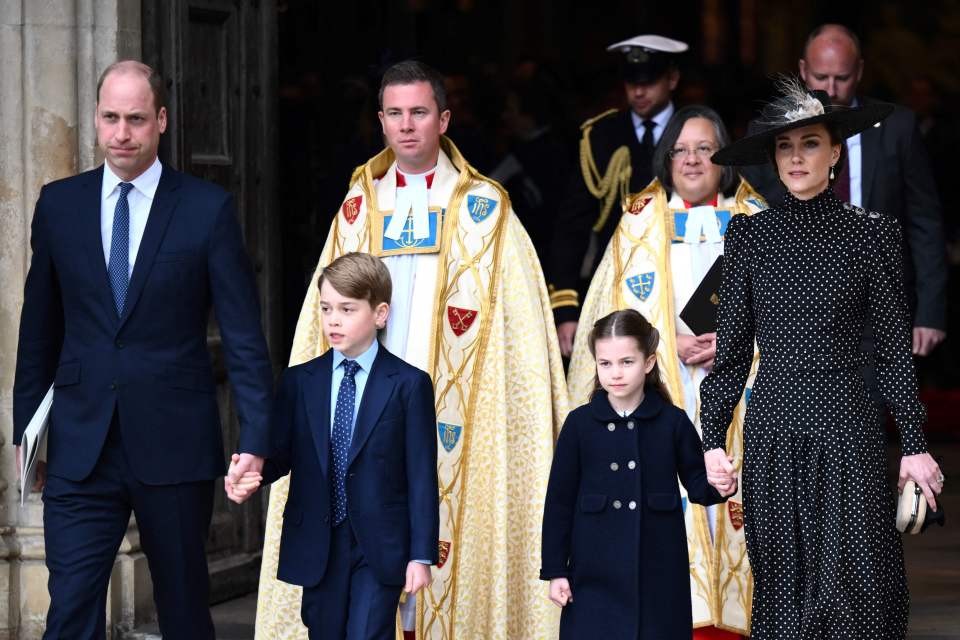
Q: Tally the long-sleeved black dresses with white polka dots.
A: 1